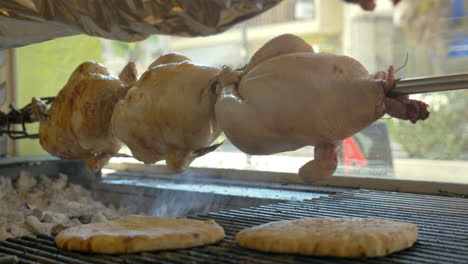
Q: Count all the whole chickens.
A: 3